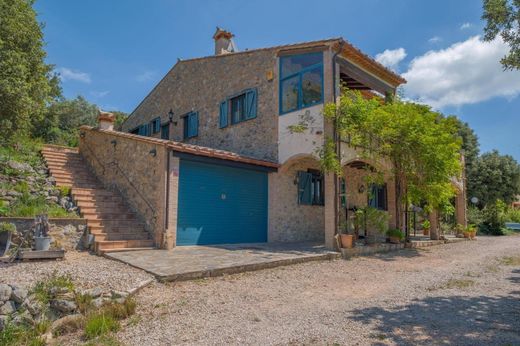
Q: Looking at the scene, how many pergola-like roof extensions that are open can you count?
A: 1